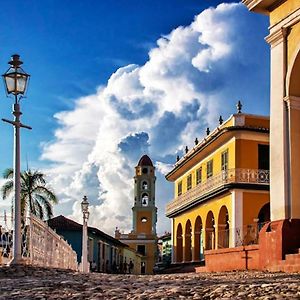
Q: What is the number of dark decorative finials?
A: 6